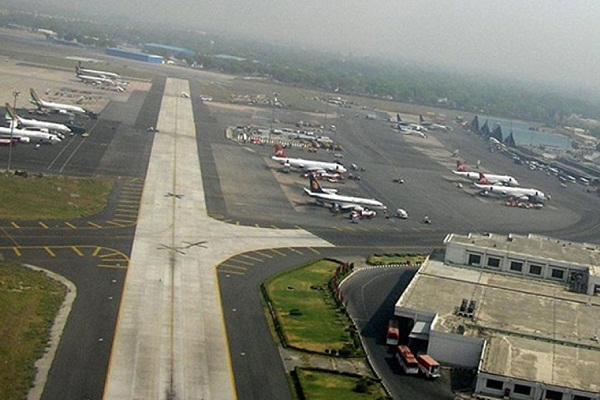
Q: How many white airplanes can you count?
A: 12